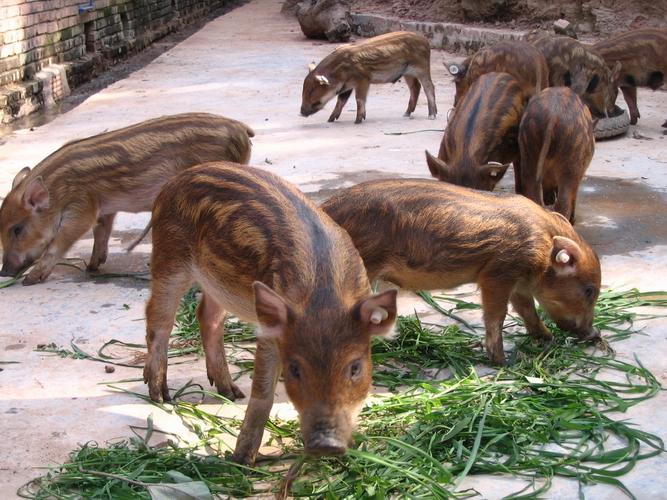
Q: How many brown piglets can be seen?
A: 9